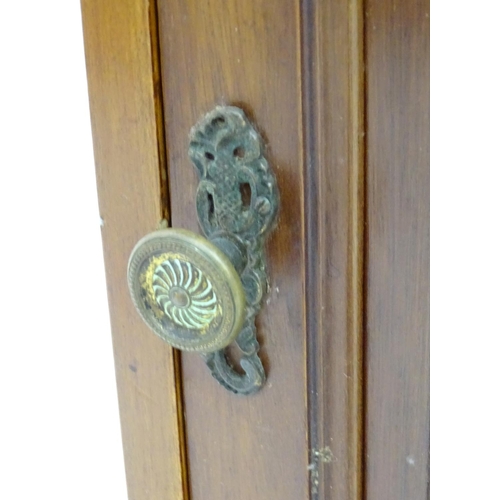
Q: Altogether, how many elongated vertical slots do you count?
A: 2